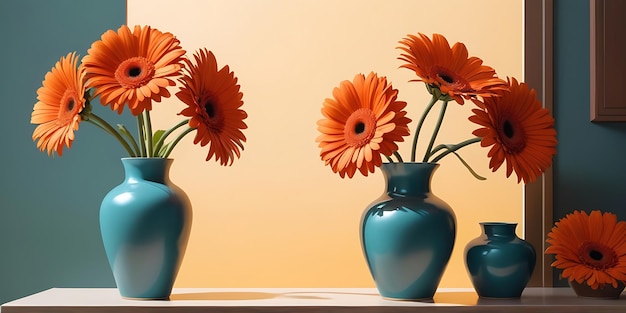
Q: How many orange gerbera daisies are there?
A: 7